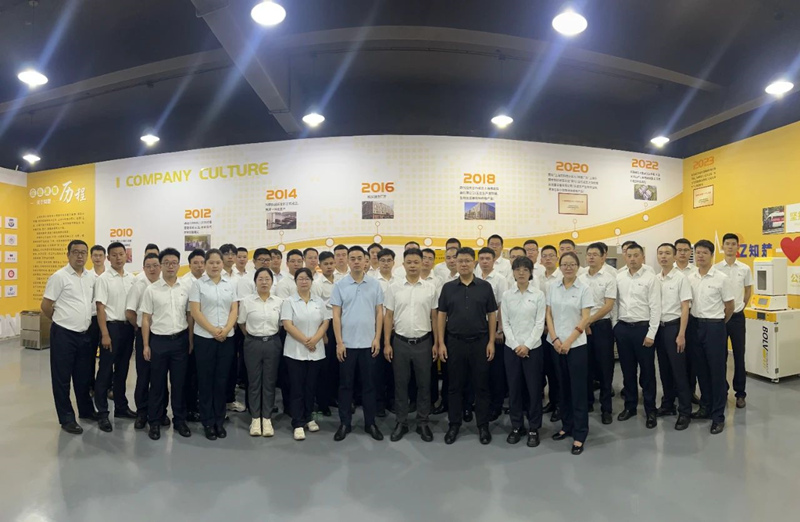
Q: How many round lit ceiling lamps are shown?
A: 9